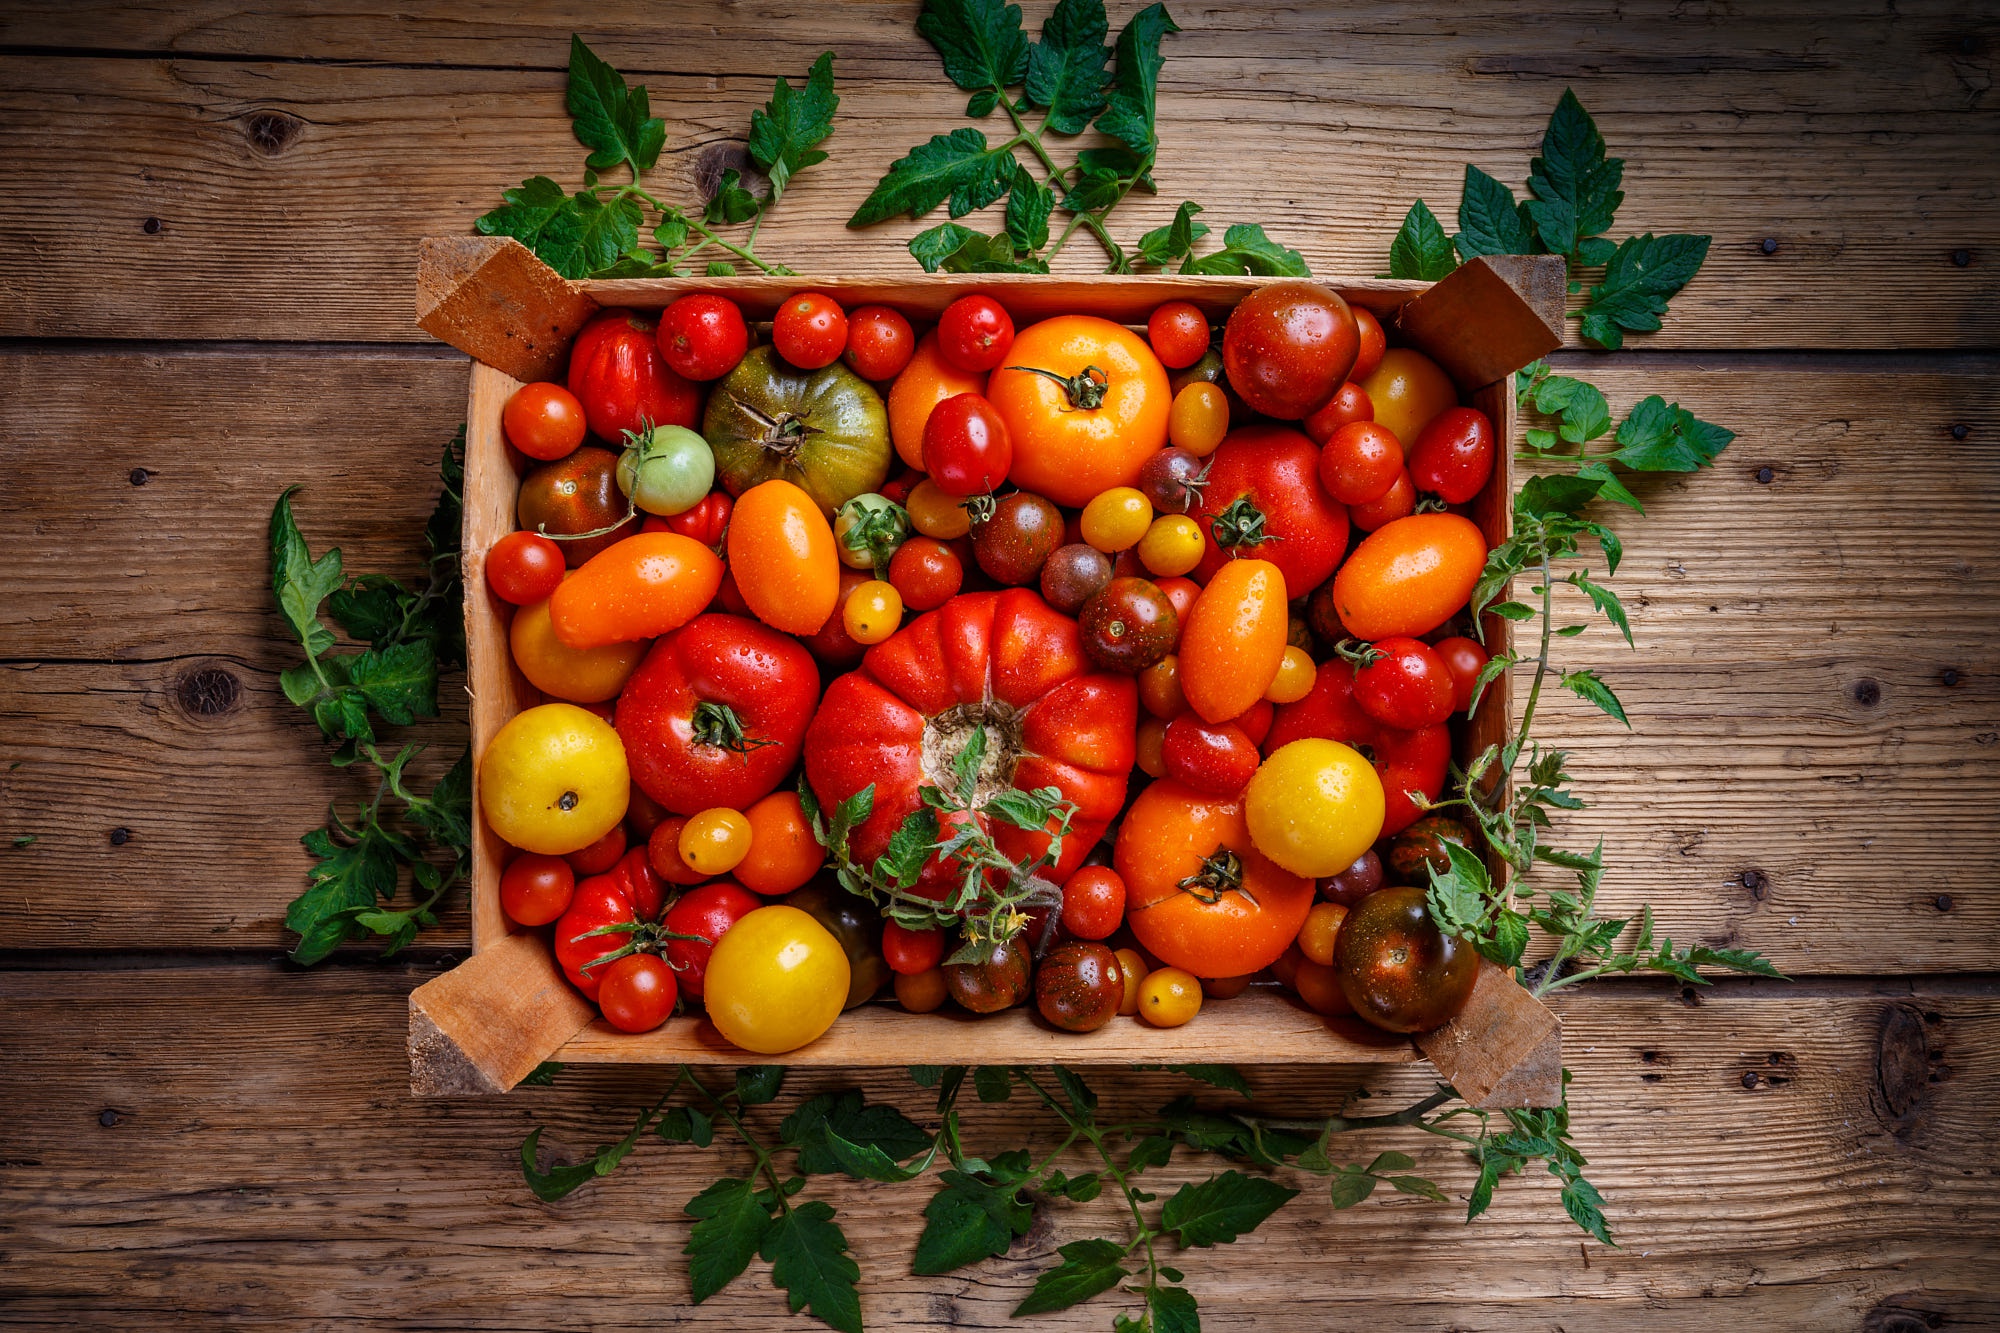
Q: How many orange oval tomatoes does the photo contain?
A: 4